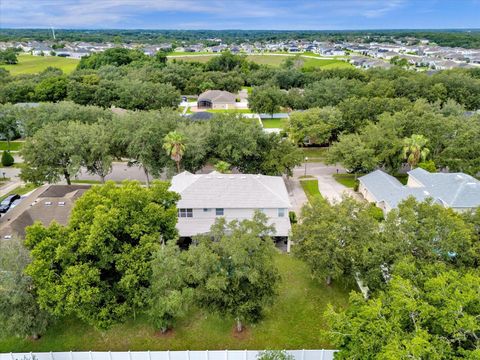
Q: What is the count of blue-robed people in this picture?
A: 0